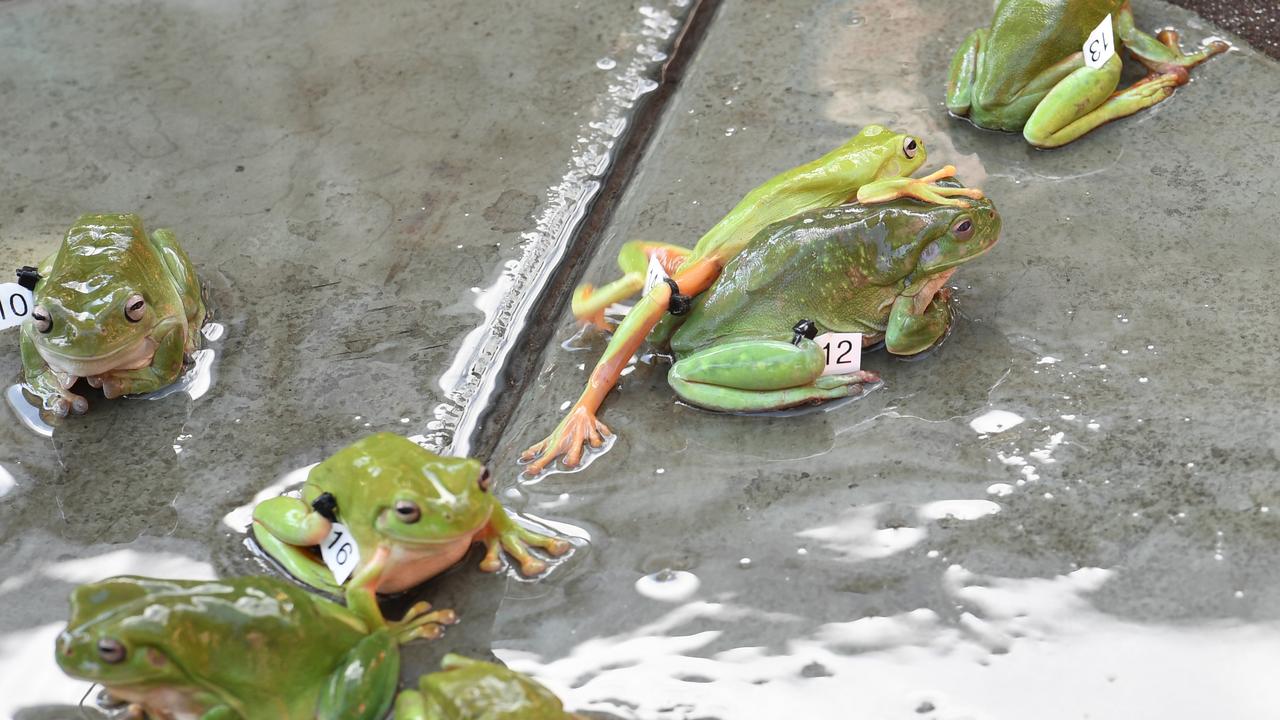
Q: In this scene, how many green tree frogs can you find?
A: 7